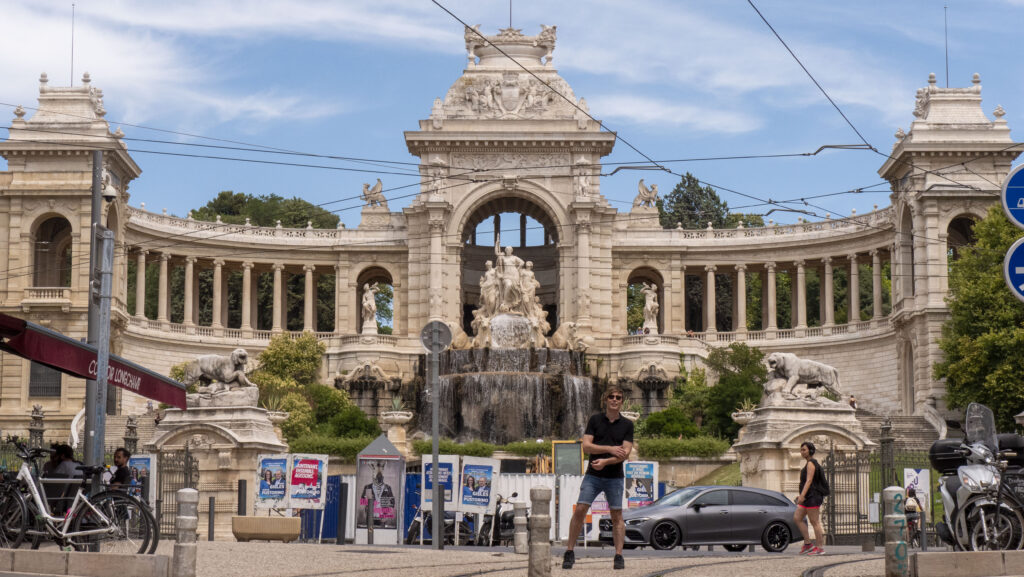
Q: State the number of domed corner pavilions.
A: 2